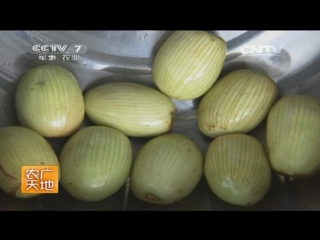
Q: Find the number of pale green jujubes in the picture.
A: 9